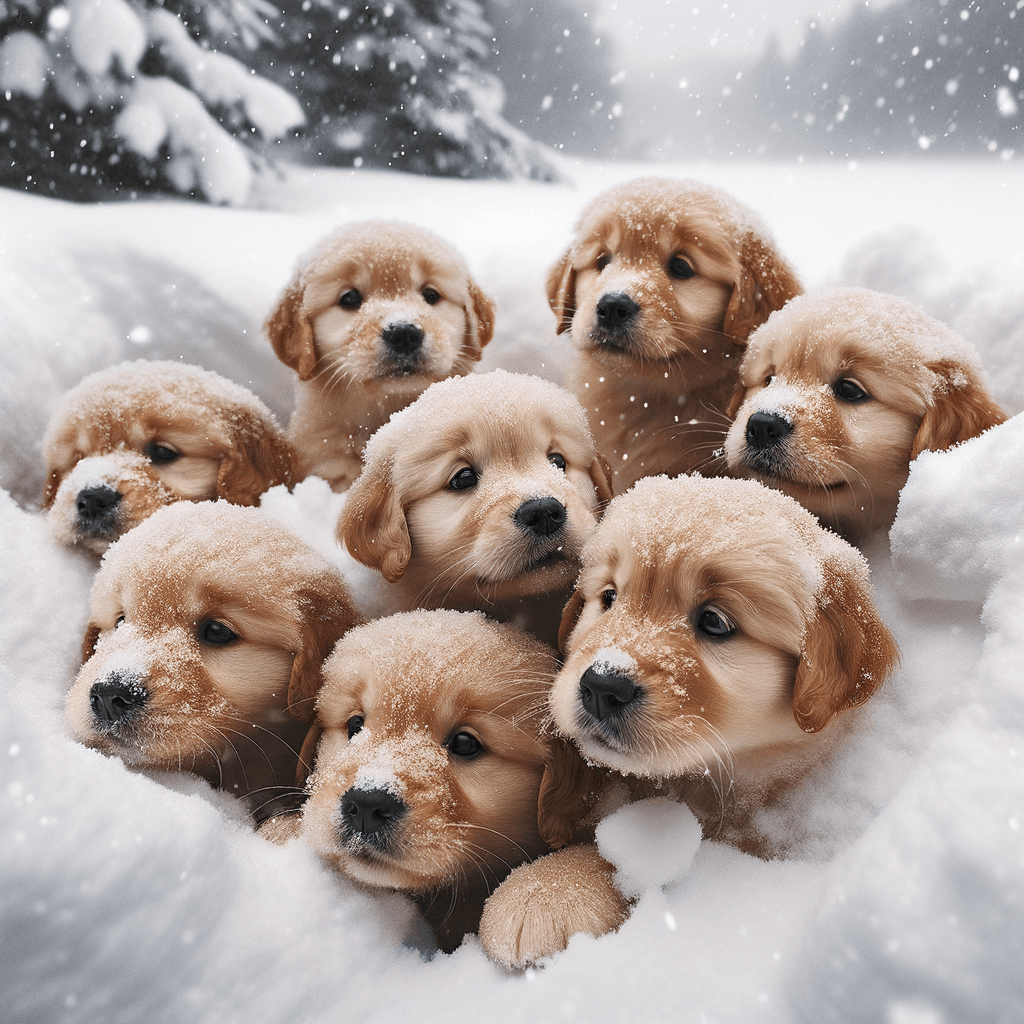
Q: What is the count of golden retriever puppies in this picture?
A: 8